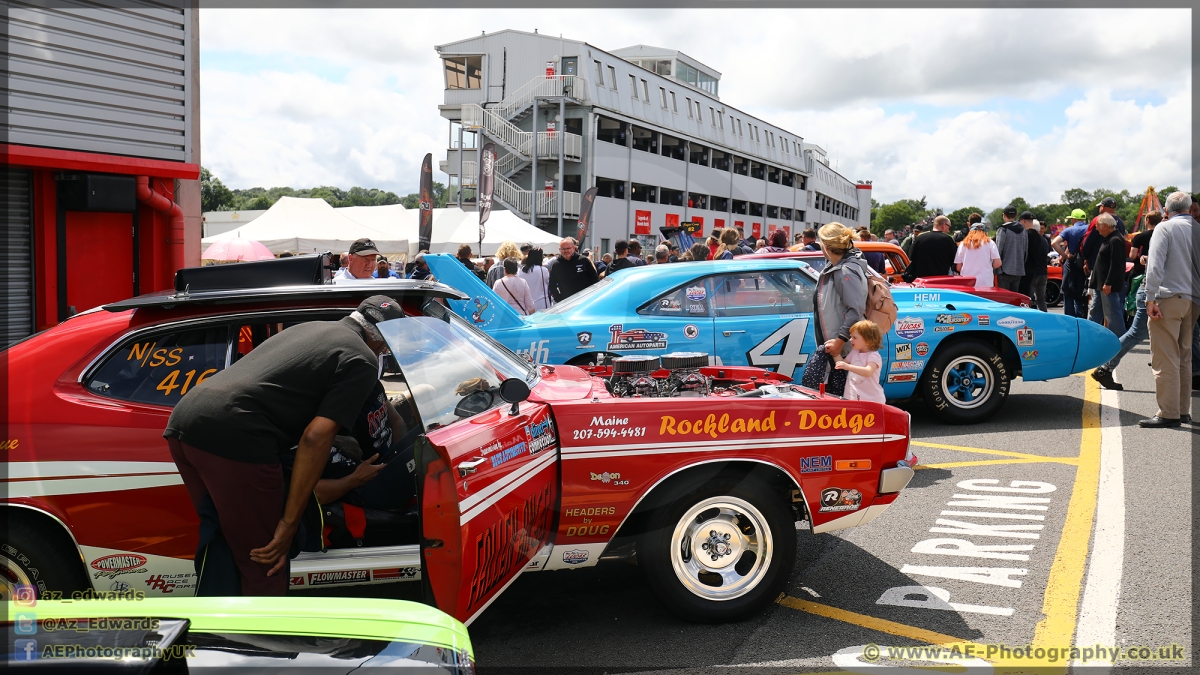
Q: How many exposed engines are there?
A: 1